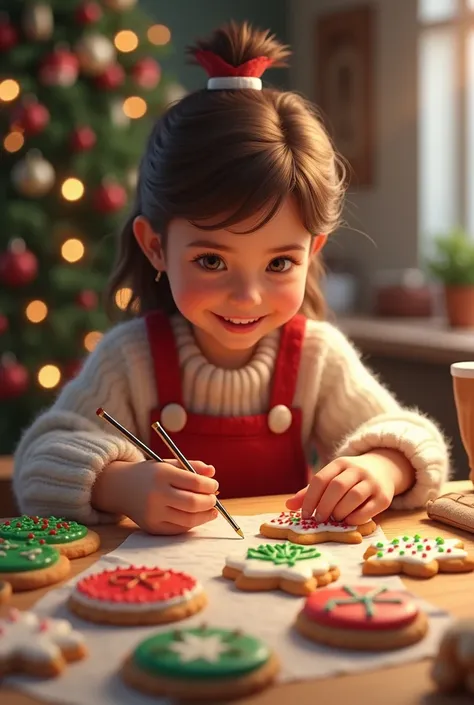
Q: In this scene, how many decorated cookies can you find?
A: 9